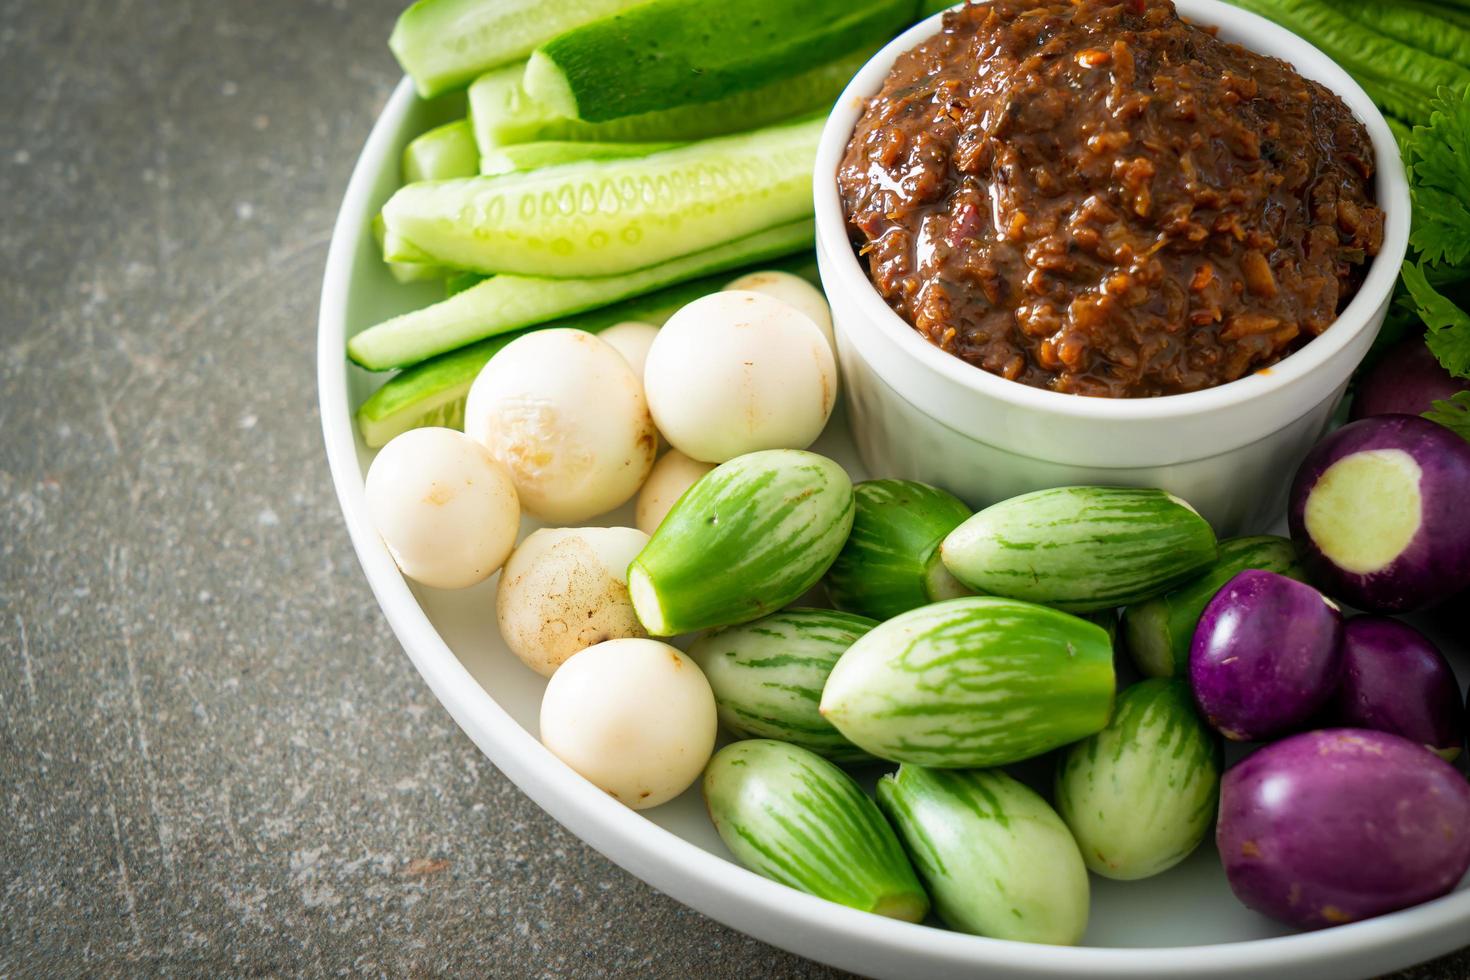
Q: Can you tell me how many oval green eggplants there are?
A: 9